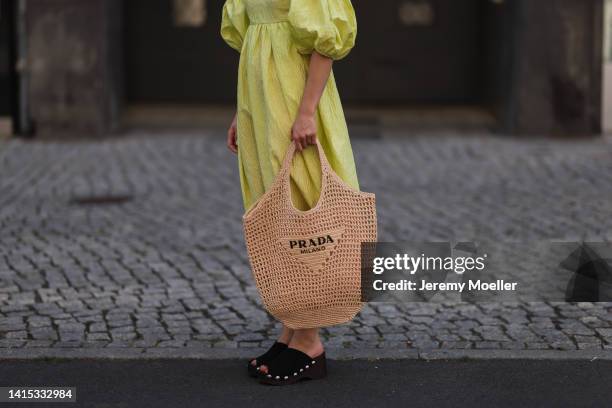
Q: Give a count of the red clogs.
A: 0